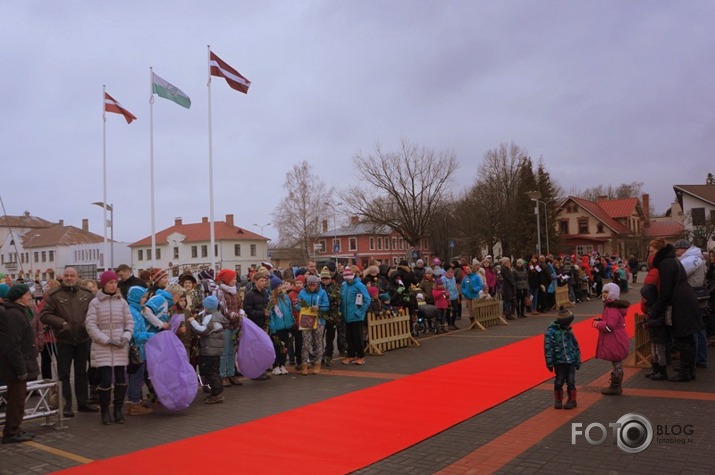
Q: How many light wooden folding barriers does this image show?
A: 4